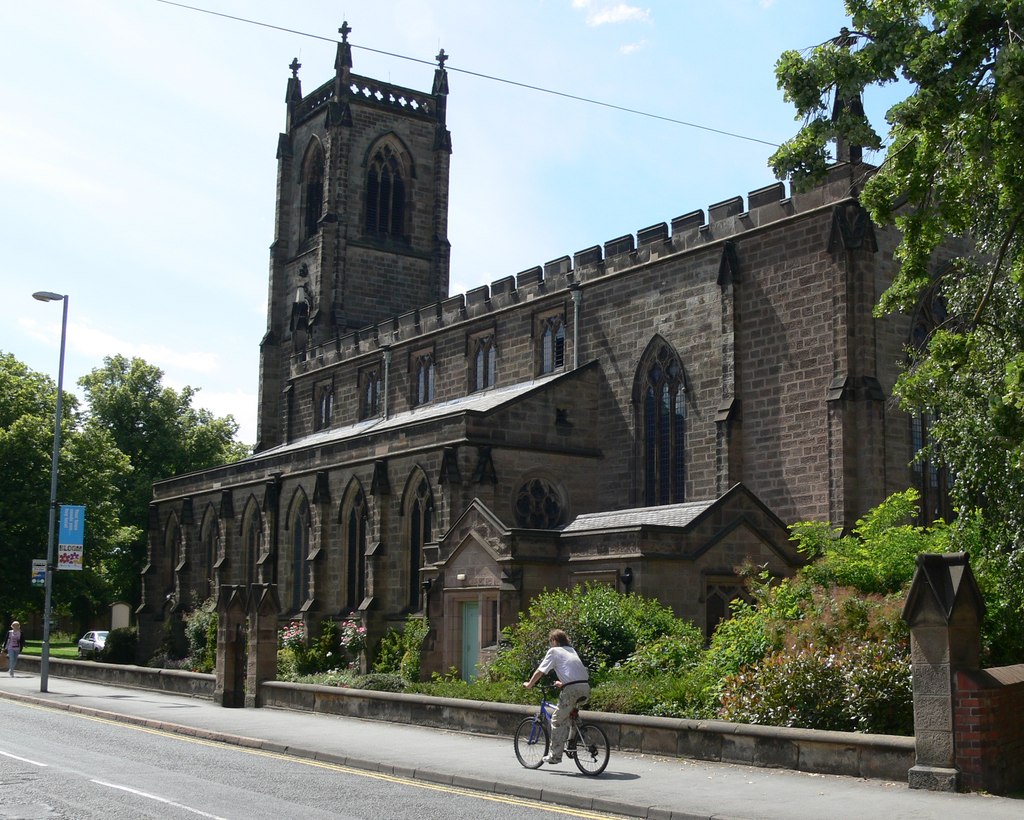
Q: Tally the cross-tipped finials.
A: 3